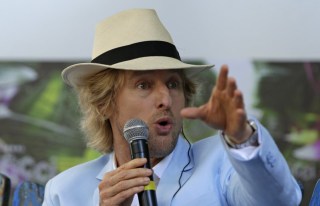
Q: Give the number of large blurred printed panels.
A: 2